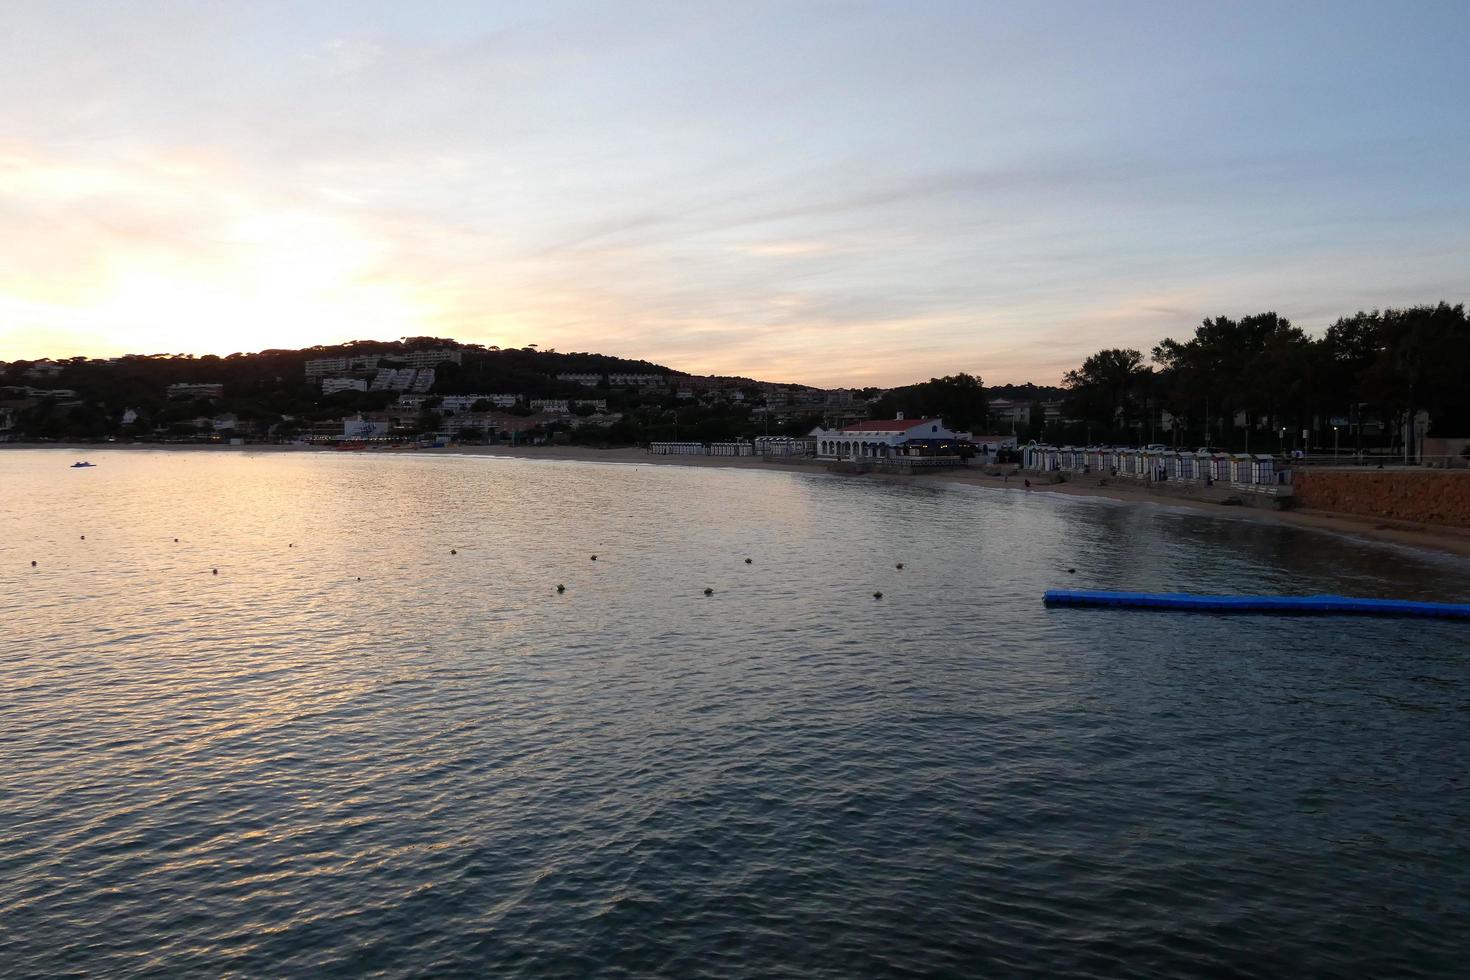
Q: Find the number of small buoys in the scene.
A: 14